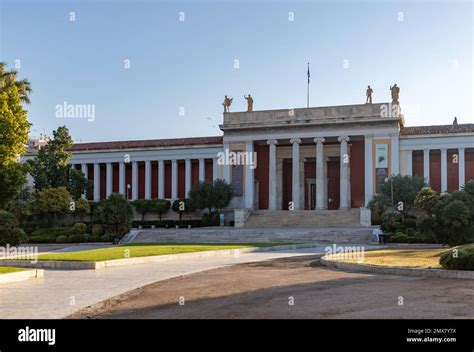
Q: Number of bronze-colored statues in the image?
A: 4